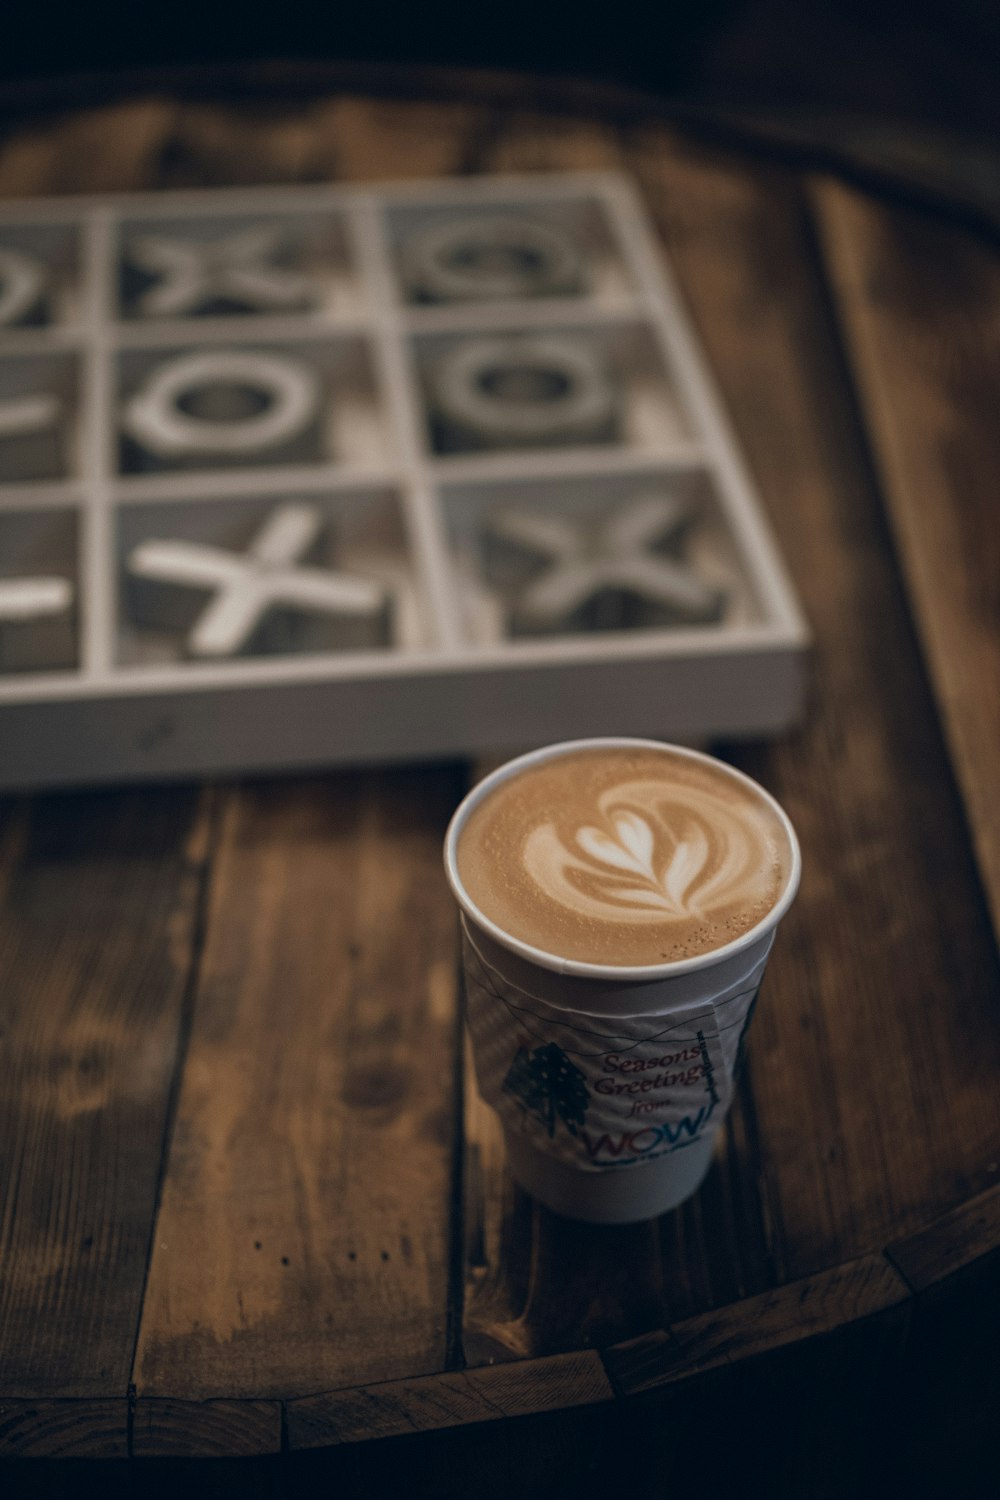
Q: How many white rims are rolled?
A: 1